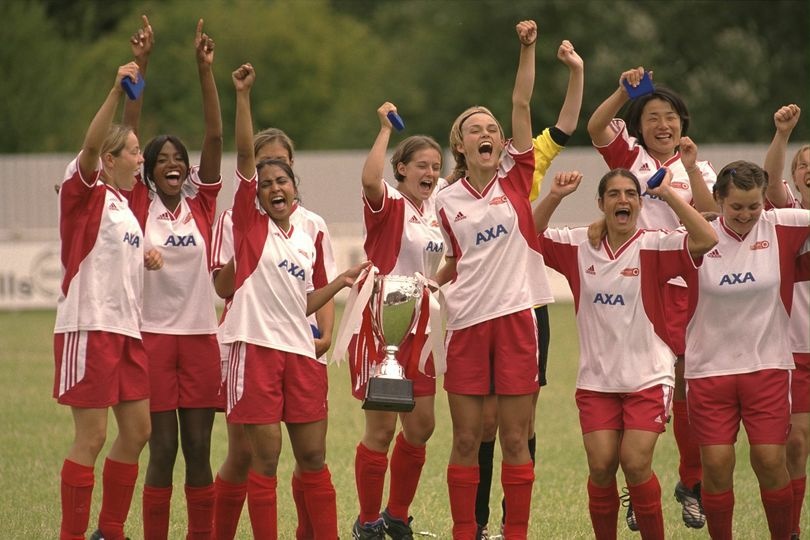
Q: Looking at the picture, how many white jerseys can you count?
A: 10